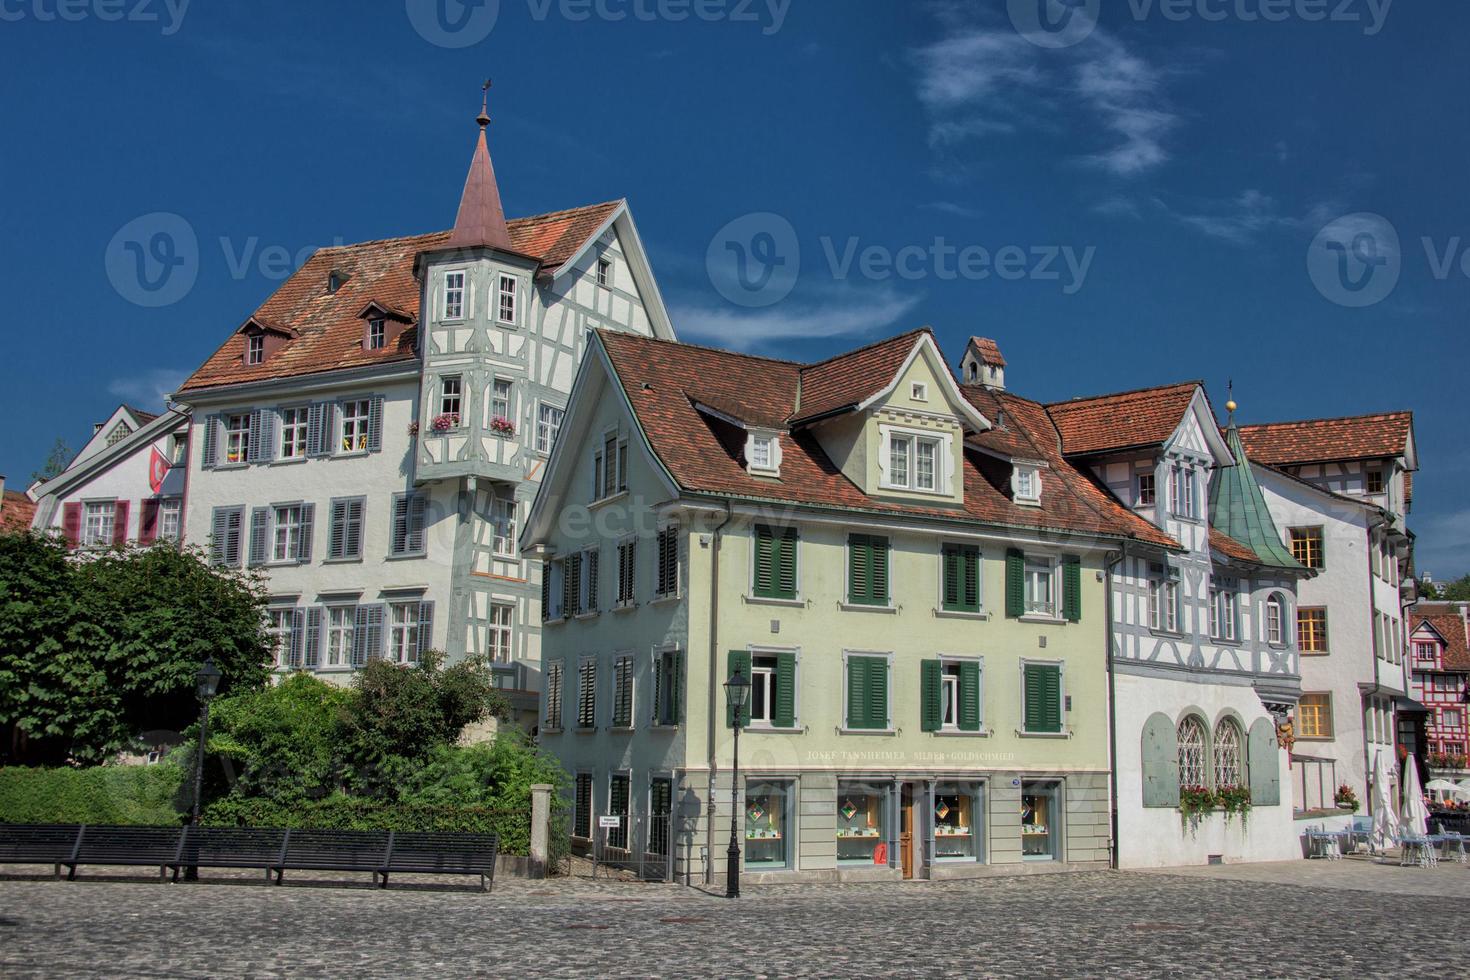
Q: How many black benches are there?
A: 5